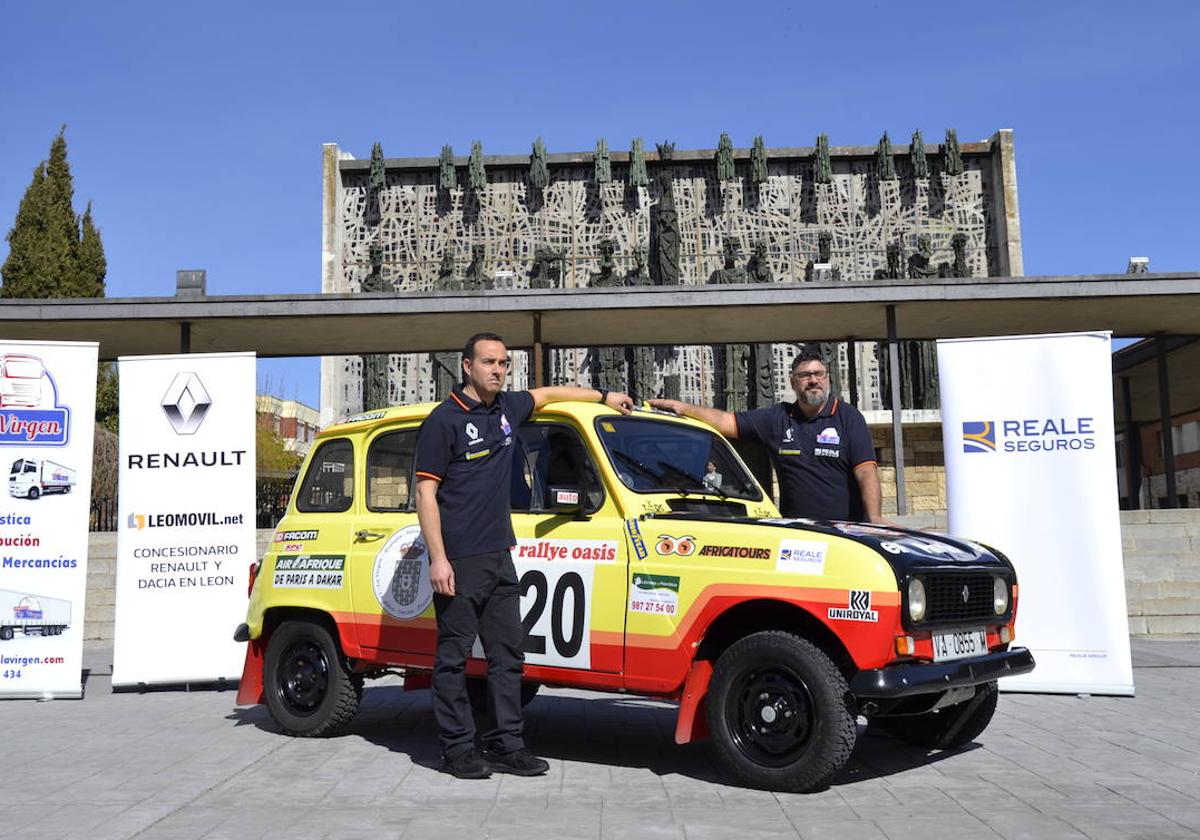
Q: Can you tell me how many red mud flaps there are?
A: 3